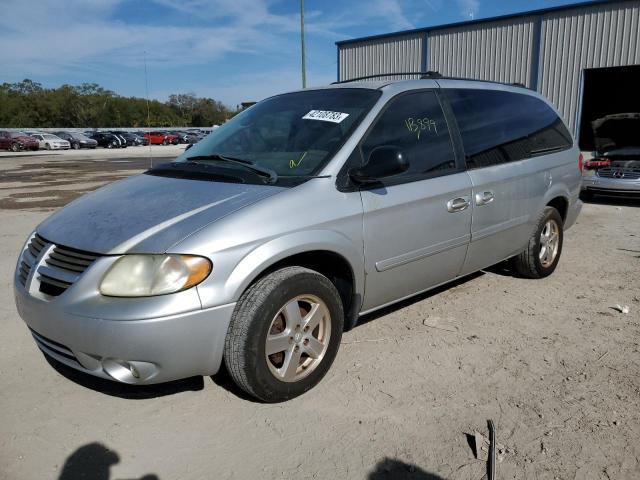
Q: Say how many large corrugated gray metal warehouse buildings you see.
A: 1